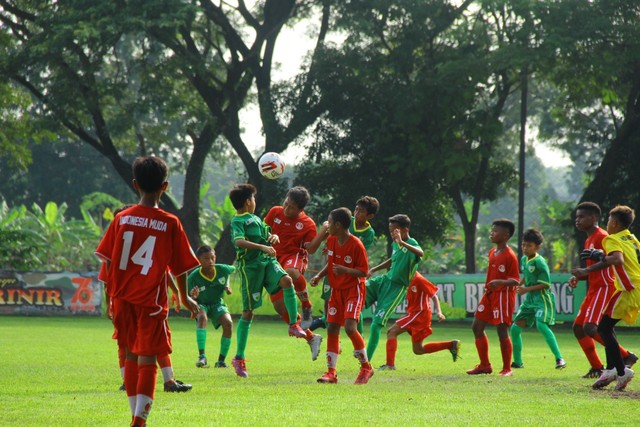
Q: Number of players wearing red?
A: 7